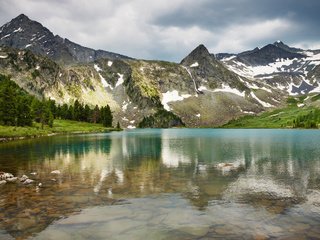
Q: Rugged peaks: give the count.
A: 3